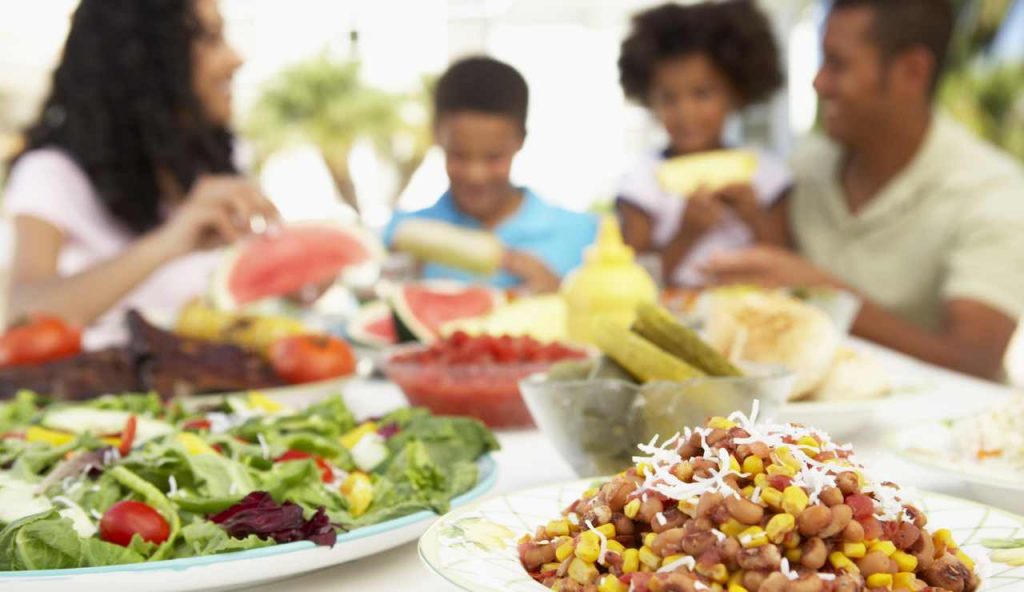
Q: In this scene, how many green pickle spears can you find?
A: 2